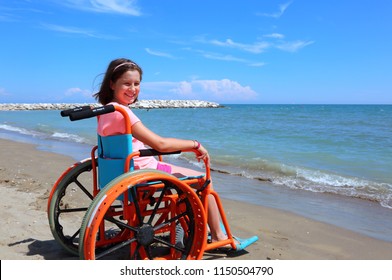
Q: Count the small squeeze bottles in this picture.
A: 0